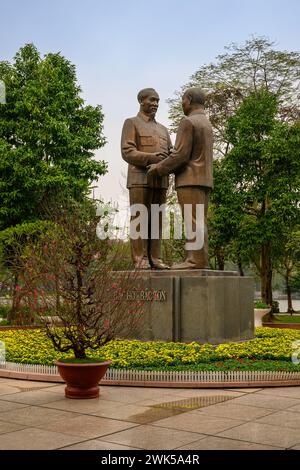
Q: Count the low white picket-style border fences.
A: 1